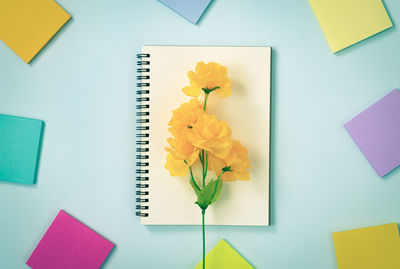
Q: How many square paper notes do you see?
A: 8